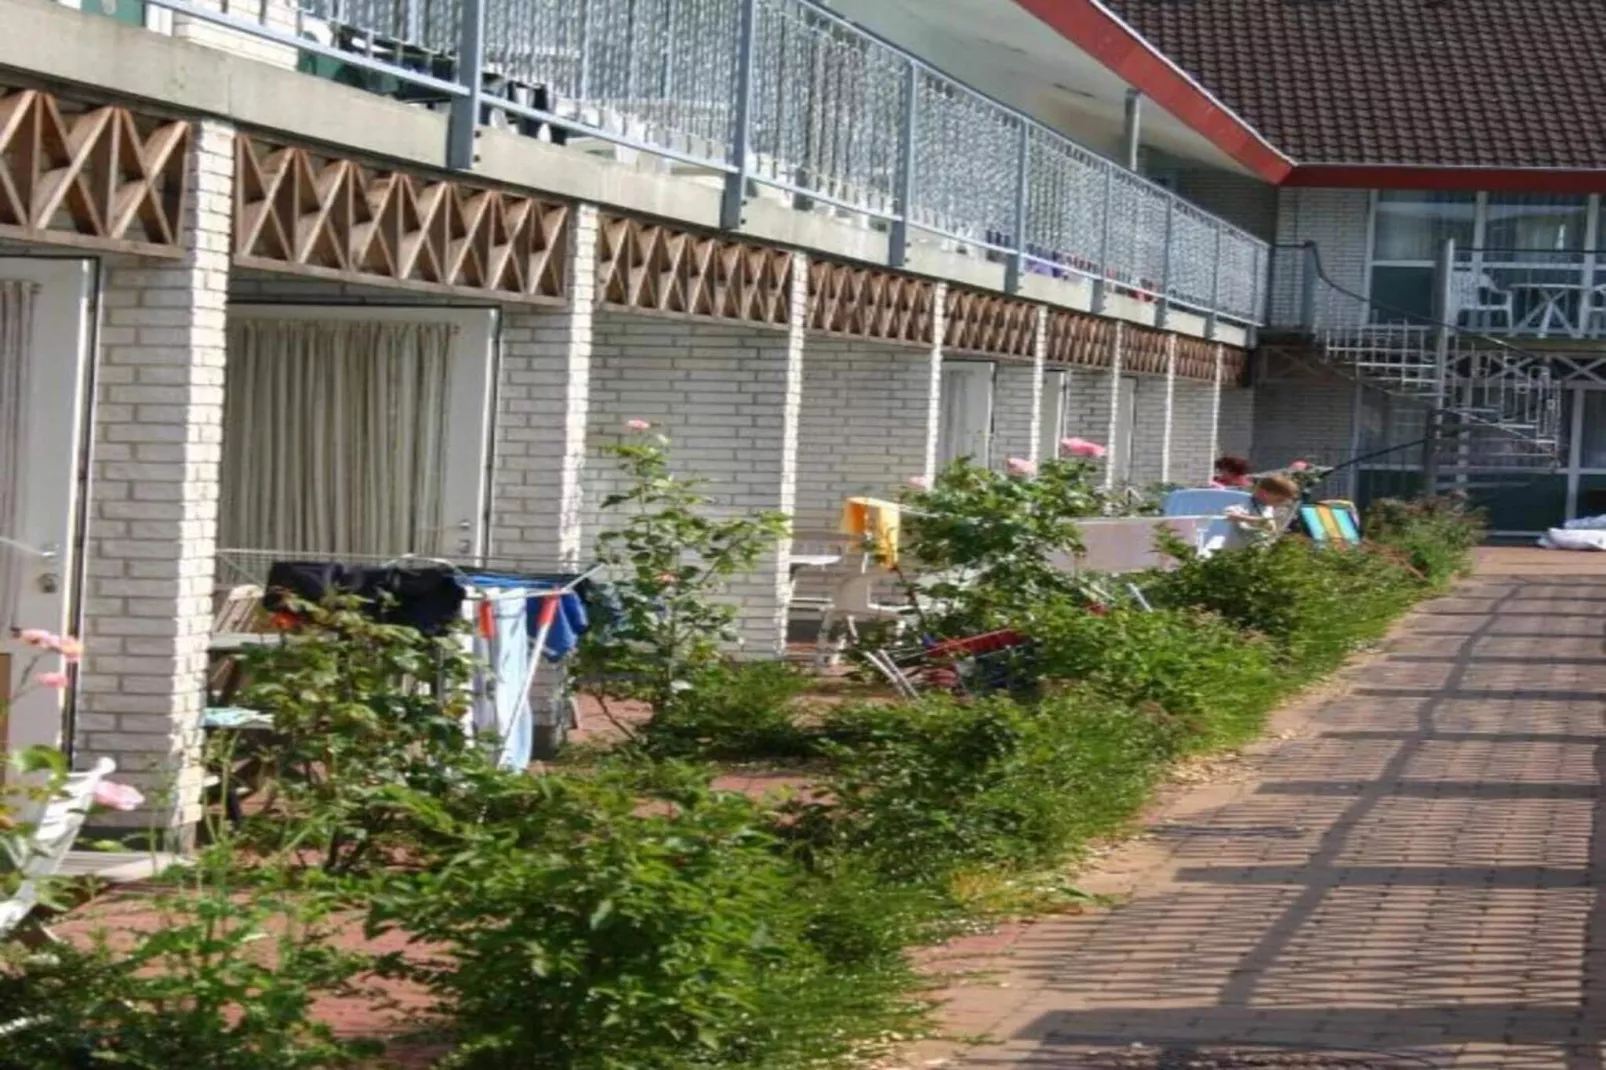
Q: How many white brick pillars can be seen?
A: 8